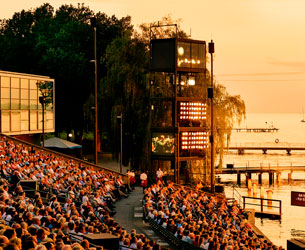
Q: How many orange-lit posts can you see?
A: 4